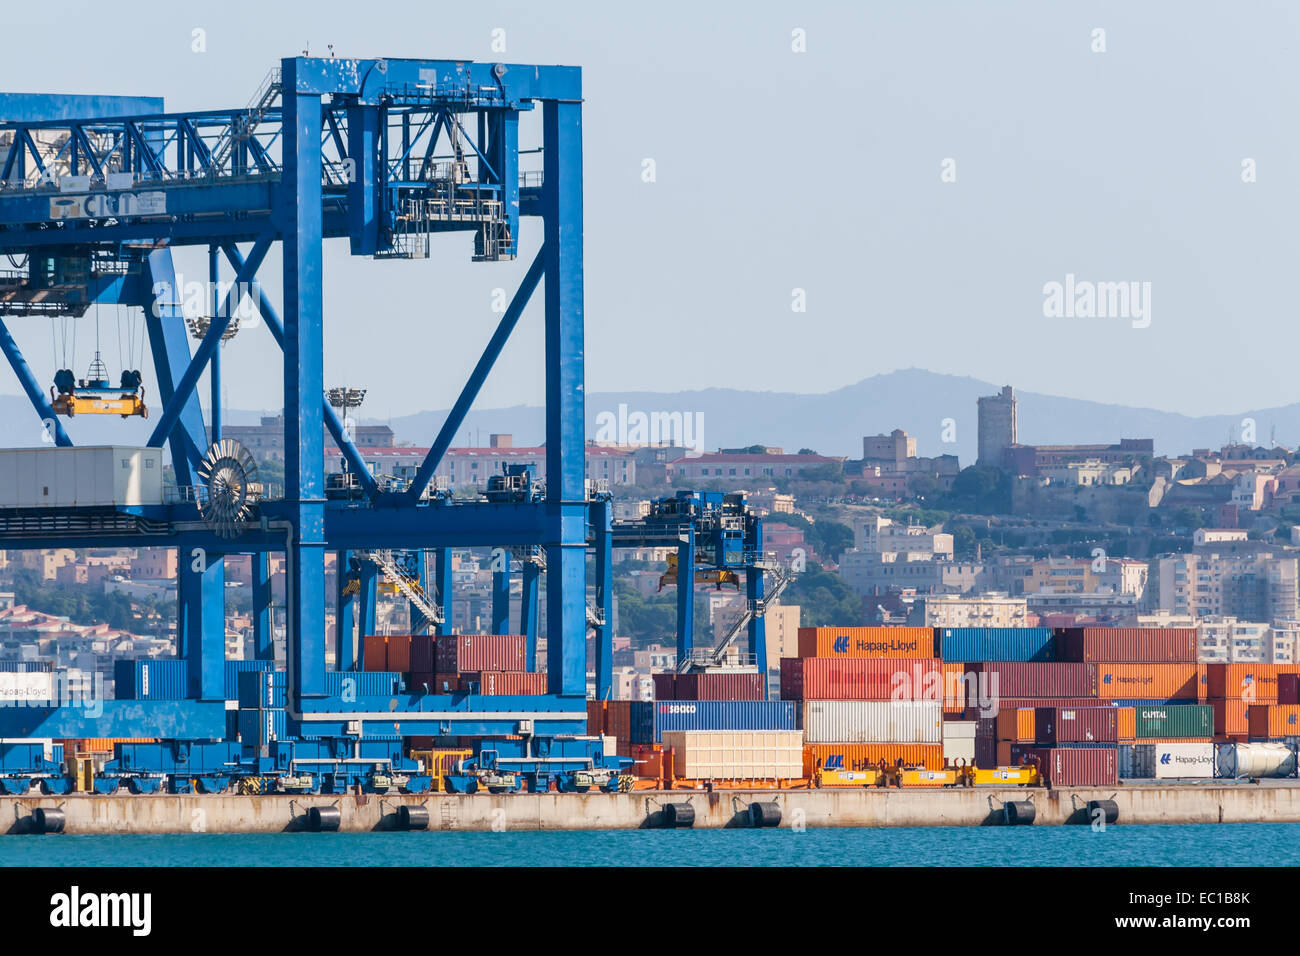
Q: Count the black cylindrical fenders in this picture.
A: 7